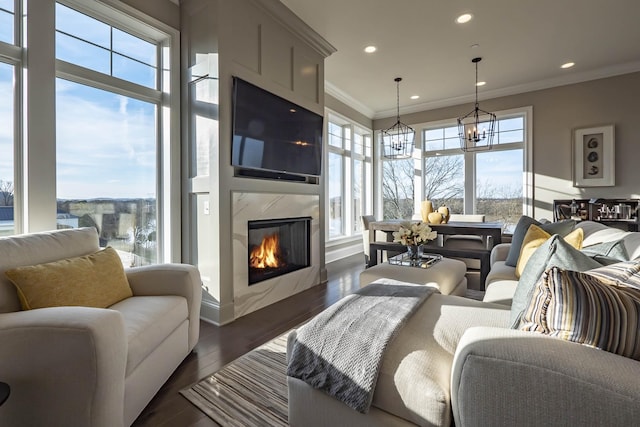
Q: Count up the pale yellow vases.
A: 3